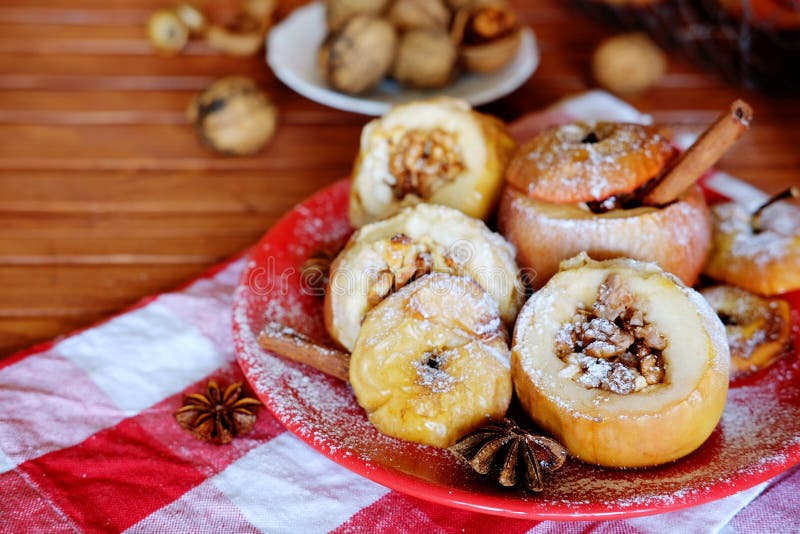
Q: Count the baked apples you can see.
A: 4